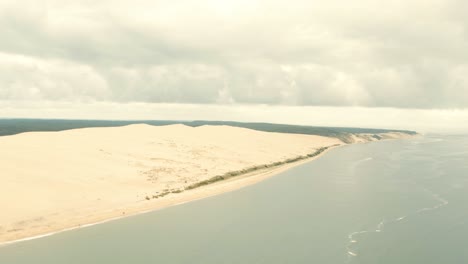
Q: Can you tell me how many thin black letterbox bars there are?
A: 0